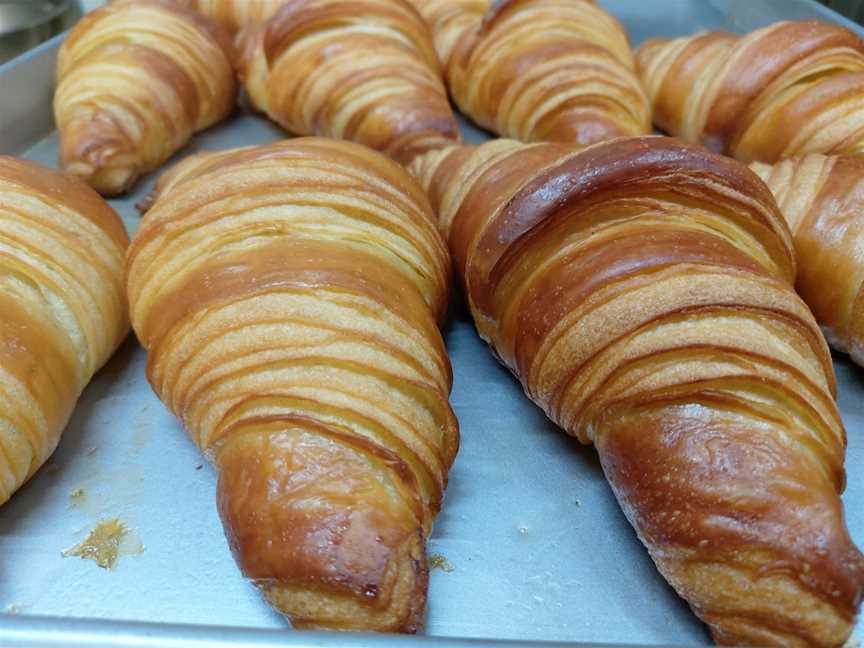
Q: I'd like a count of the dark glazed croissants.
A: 1